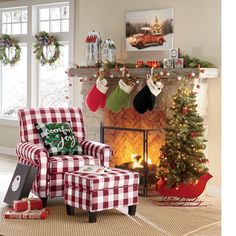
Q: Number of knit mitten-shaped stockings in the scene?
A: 3